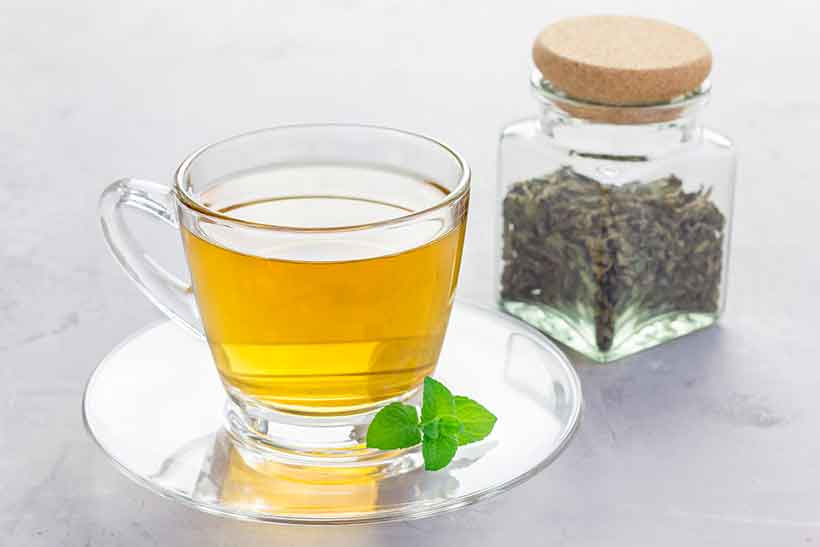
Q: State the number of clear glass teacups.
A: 1